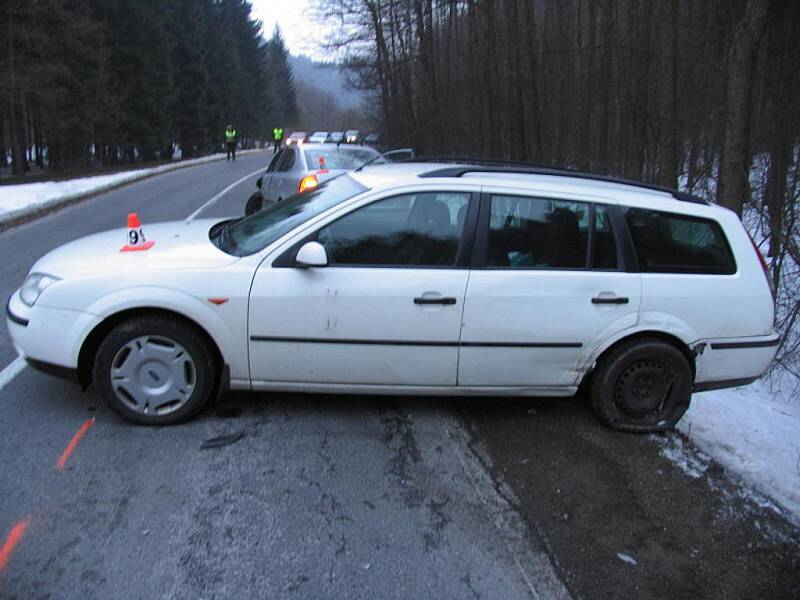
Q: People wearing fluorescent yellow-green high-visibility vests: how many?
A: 2